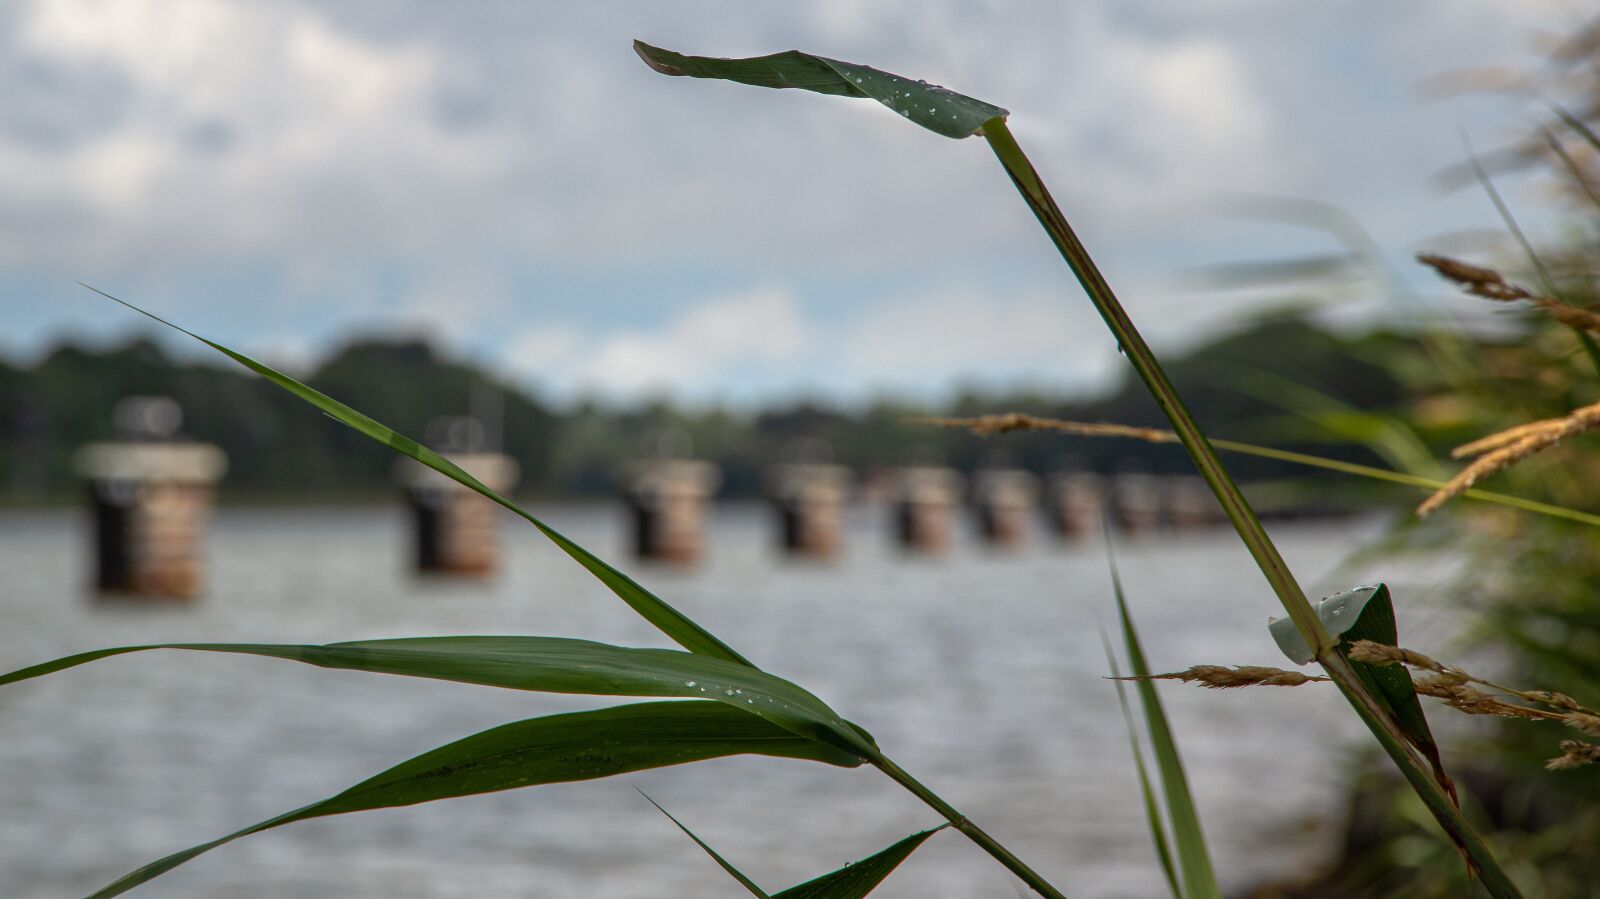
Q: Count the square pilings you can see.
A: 9